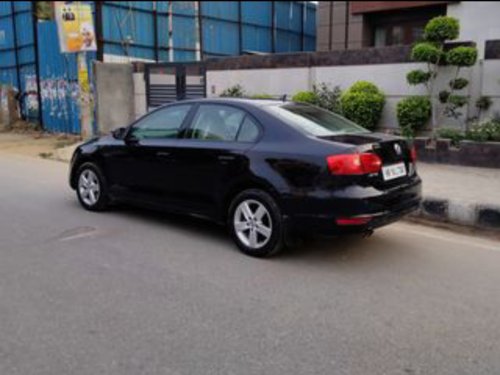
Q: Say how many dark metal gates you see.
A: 1